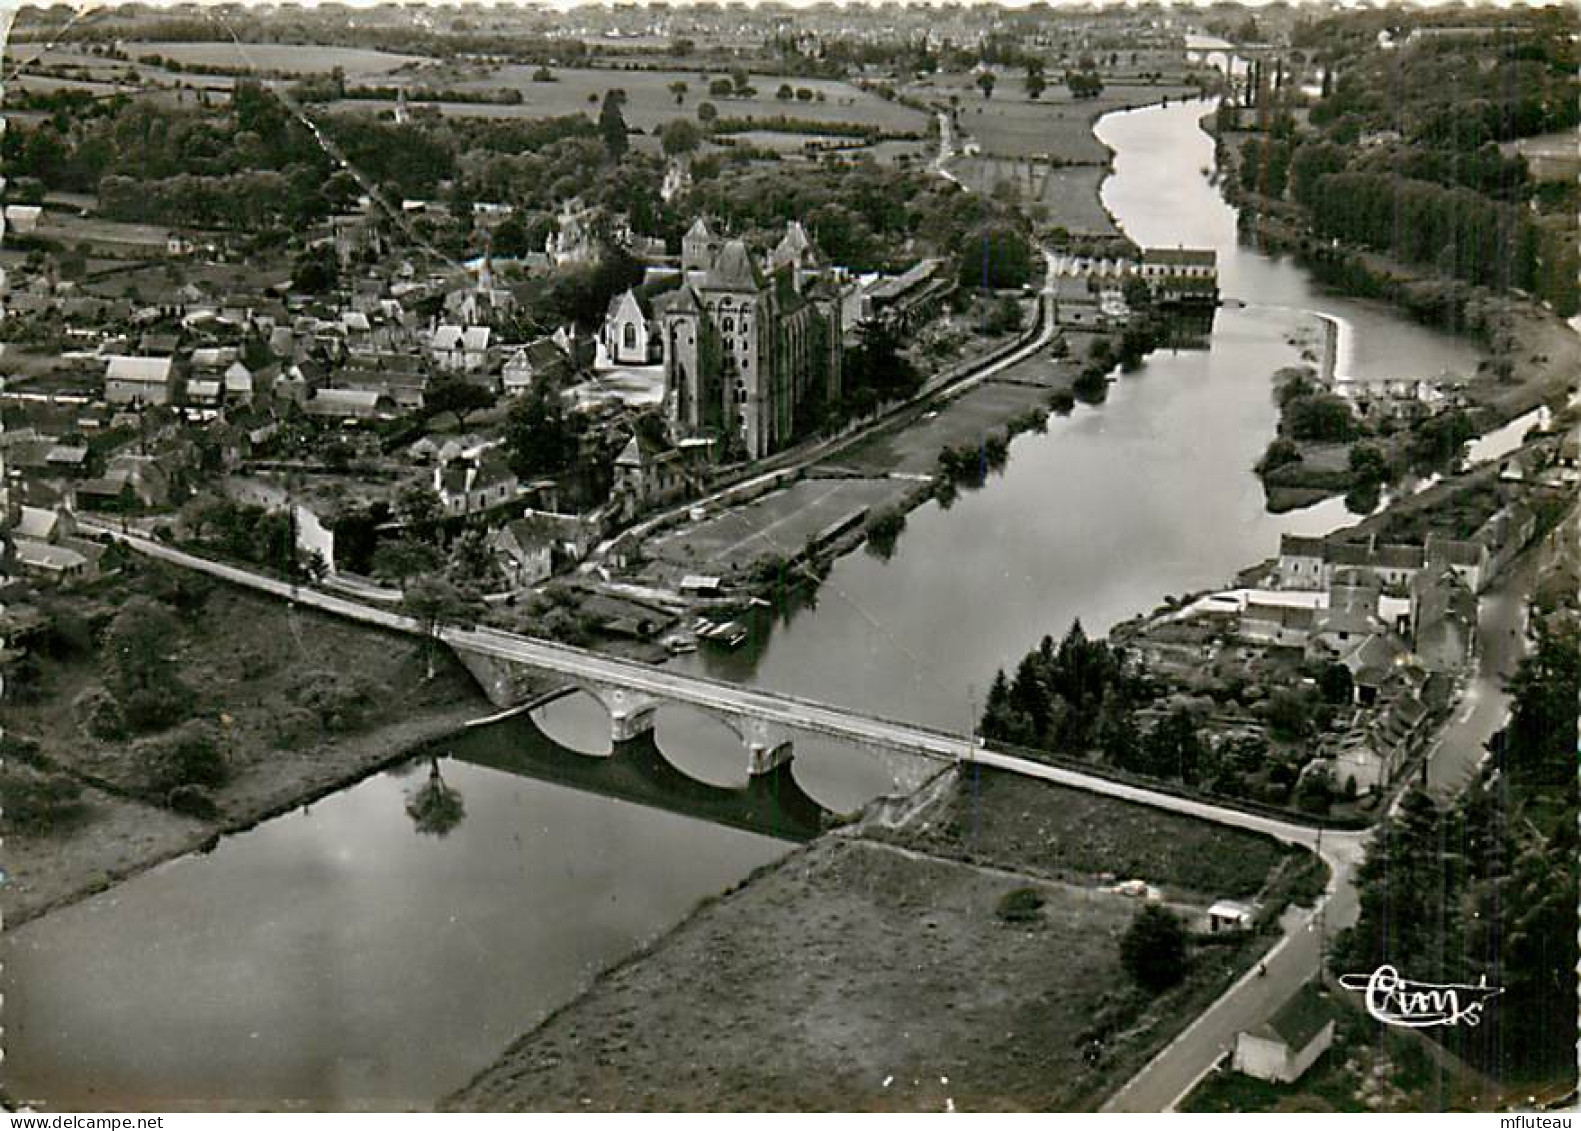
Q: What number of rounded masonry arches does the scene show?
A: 3